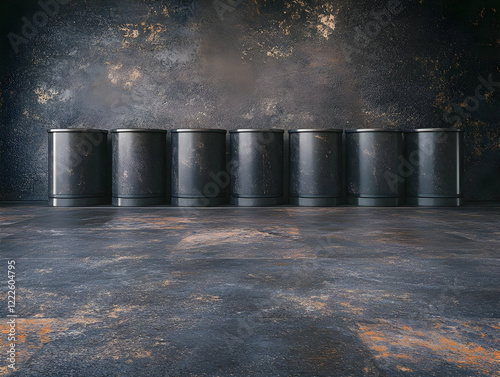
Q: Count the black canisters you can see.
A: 7